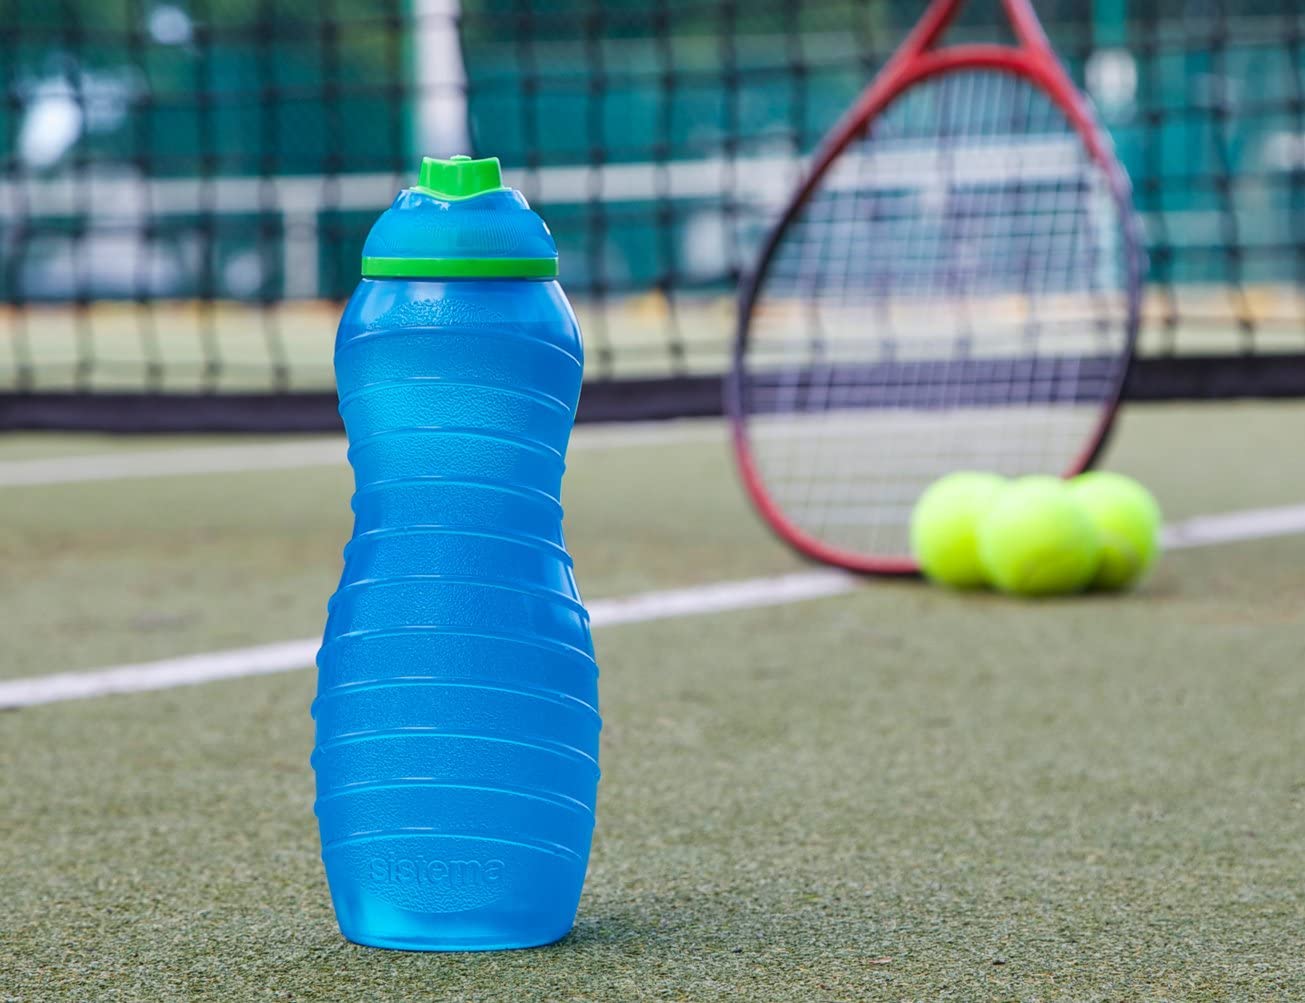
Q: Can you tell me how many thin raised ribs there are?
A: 11